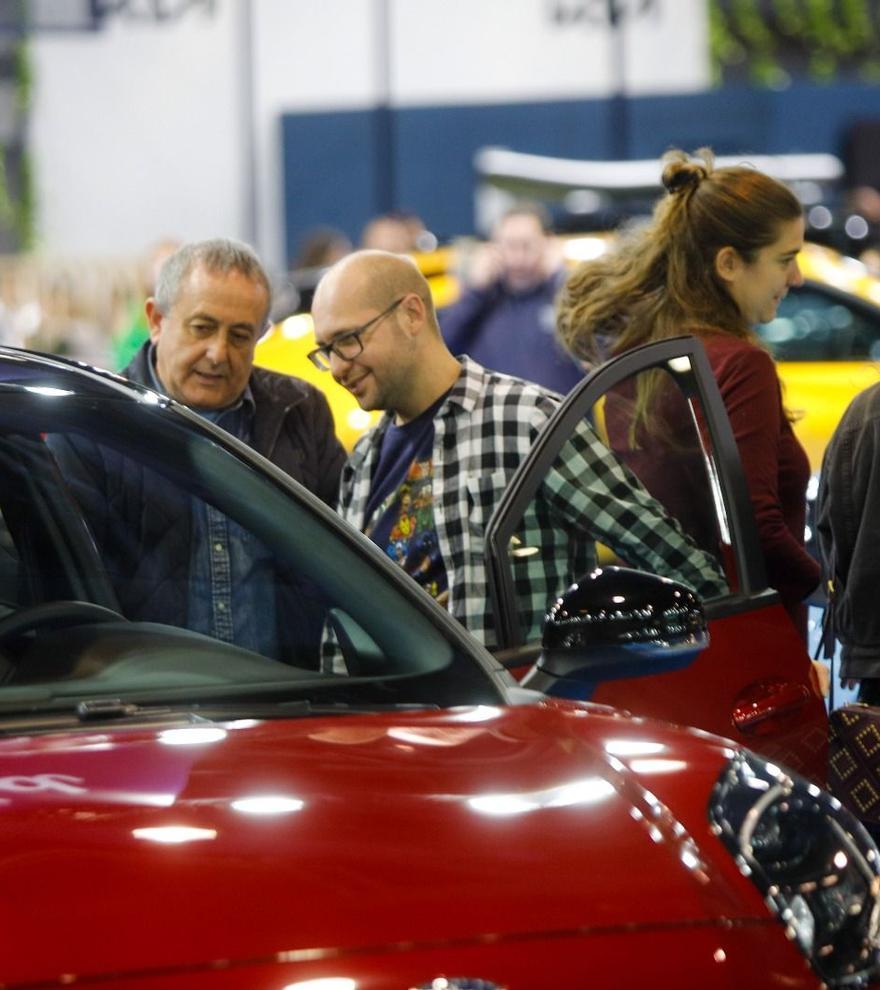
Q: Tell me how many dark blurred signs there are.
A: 2